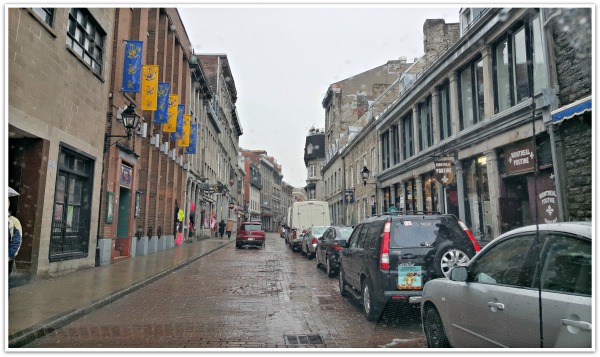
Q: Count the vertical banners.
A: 7